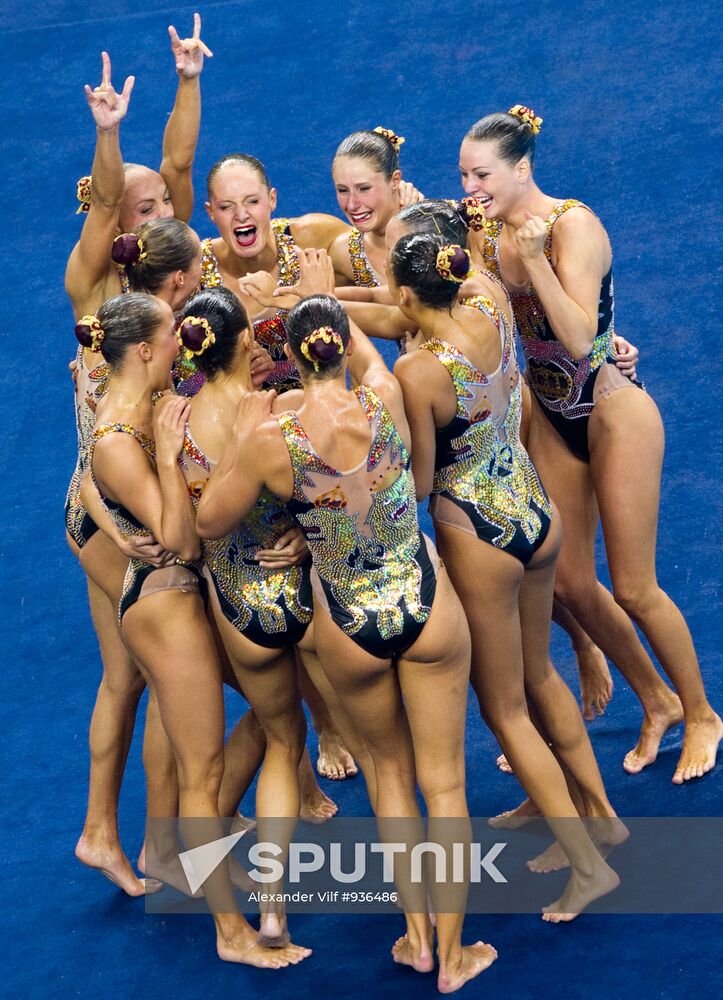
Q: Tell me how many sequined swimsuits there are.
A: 10